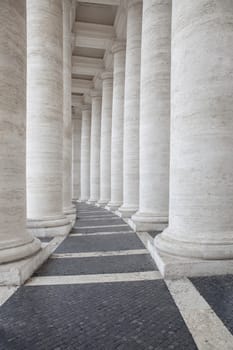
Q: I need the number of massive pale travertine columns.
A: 11